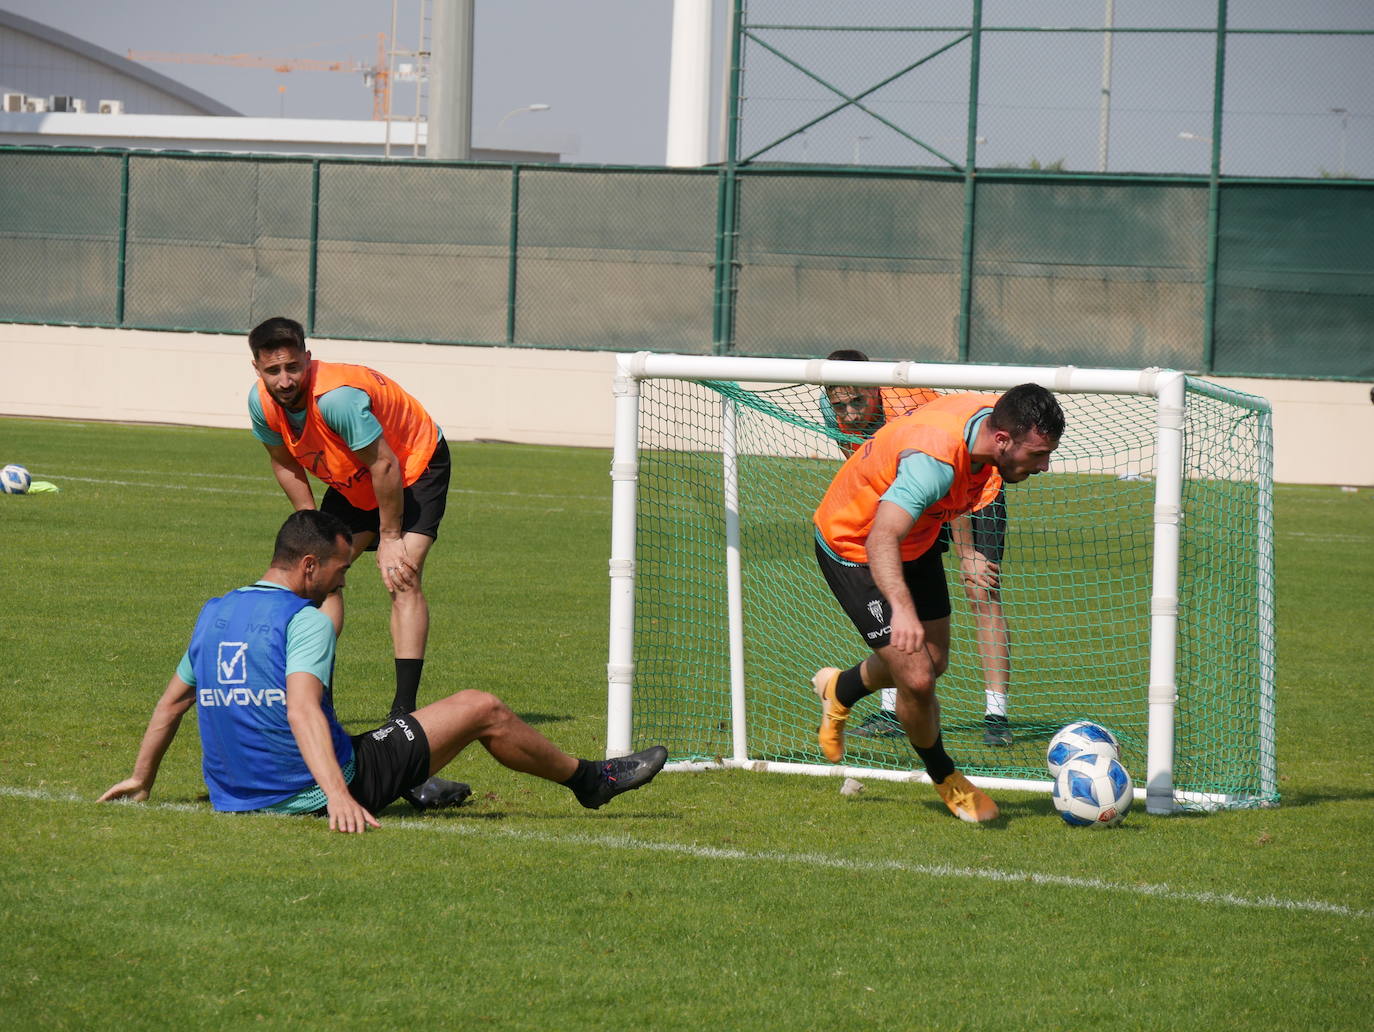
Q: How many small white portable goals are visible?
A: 1